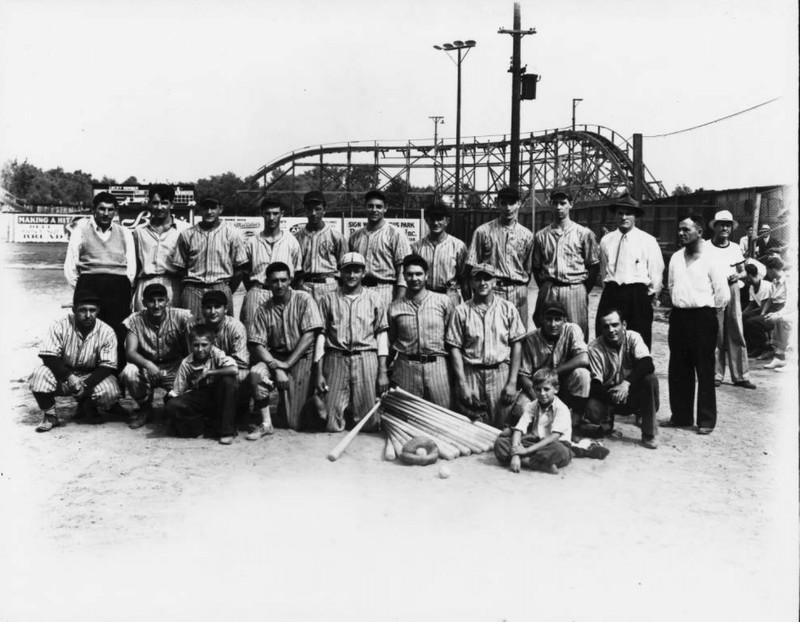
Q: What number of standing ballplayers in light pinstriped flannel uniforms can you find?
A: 7